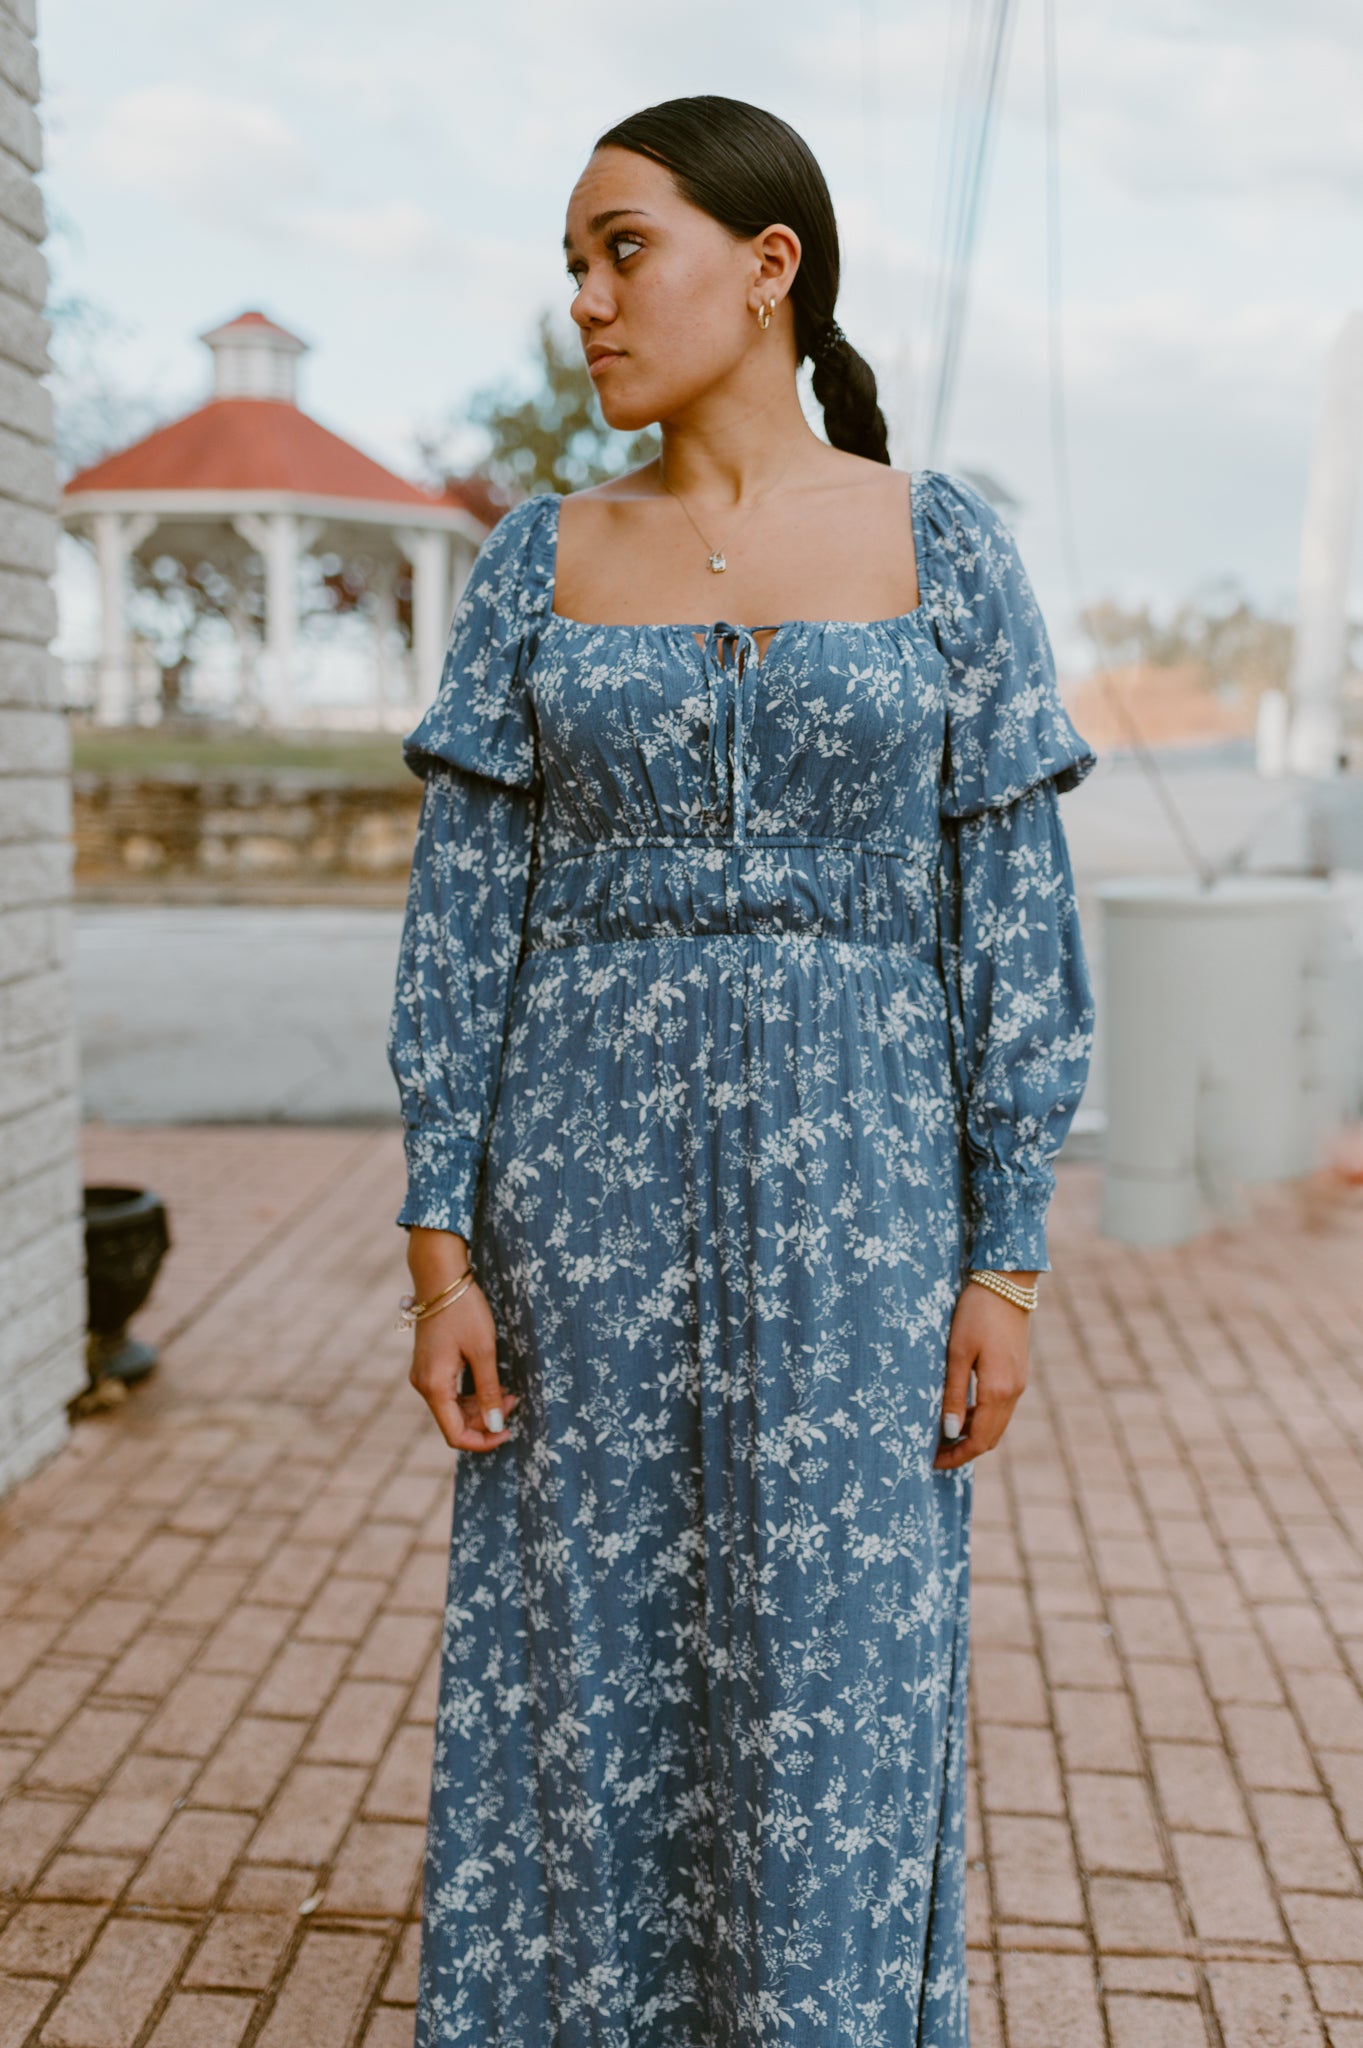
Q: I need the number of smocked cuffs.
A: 2